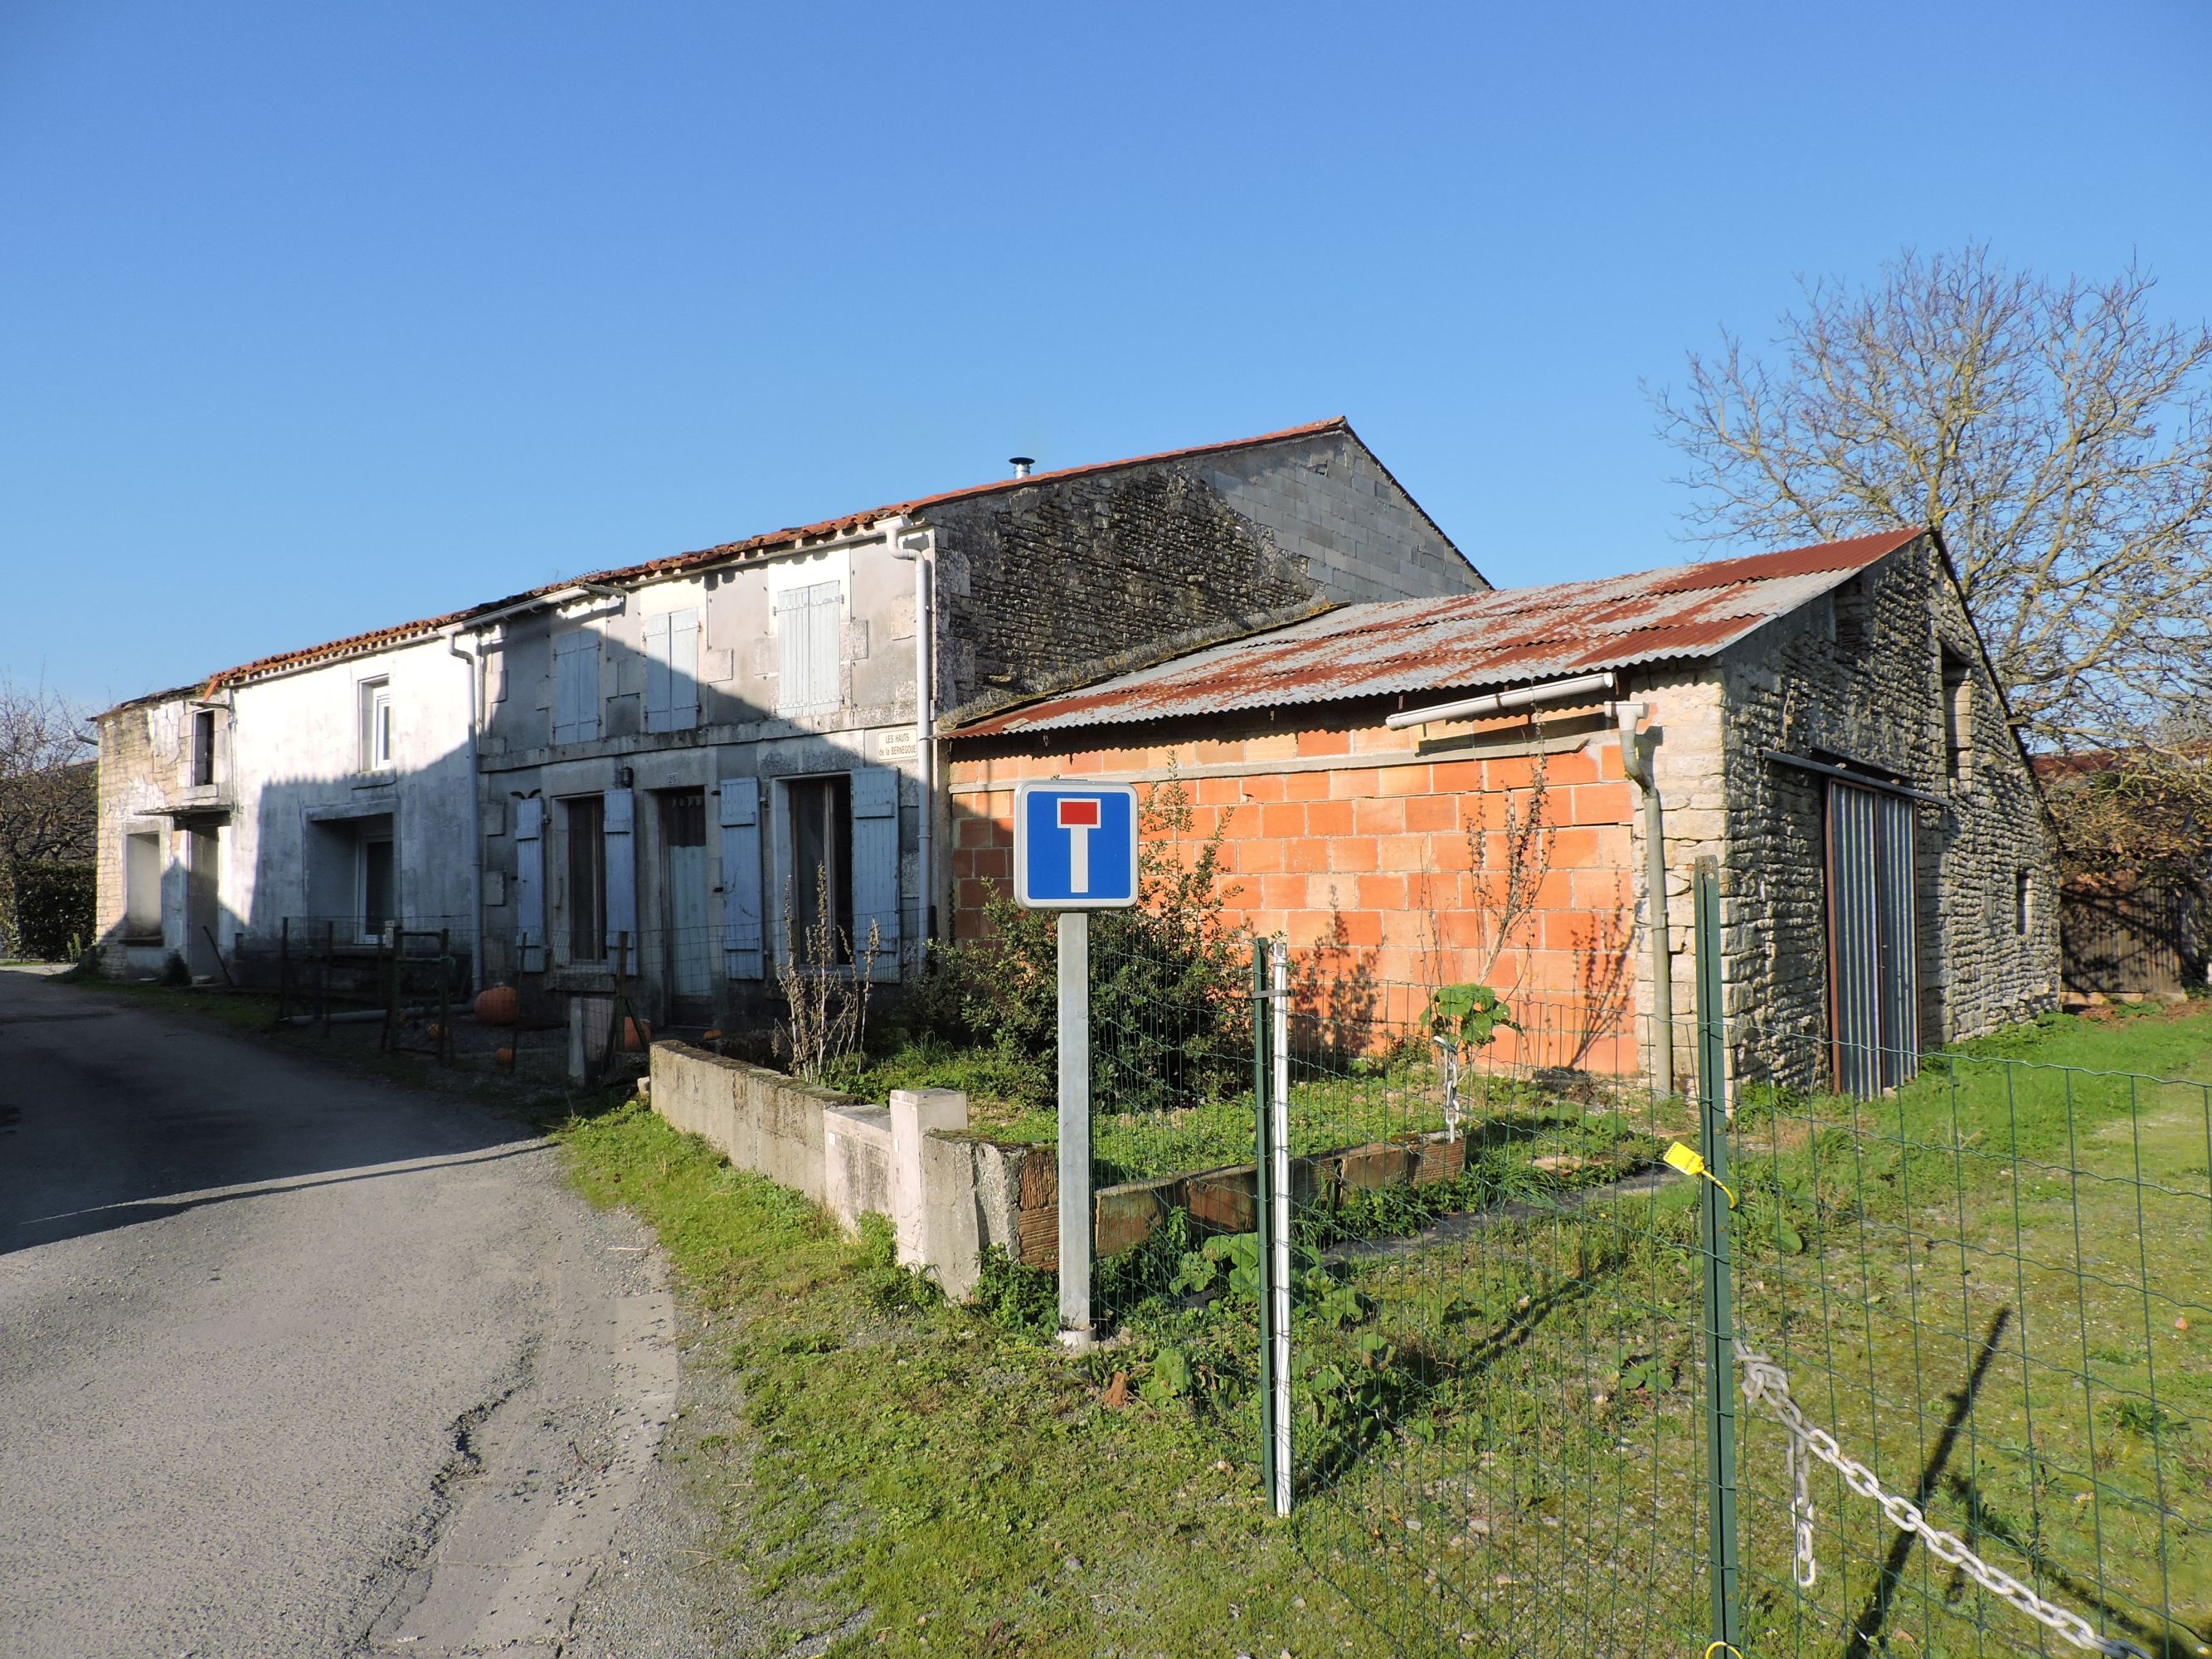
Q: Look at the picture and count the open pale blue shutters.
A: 4